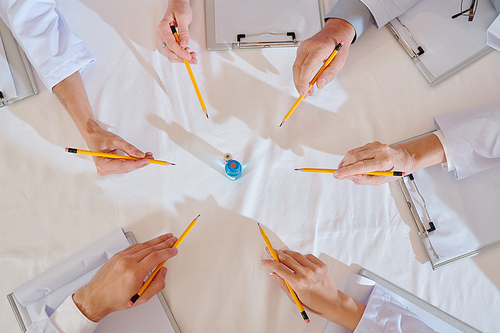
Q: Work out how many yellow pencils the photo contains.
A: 6